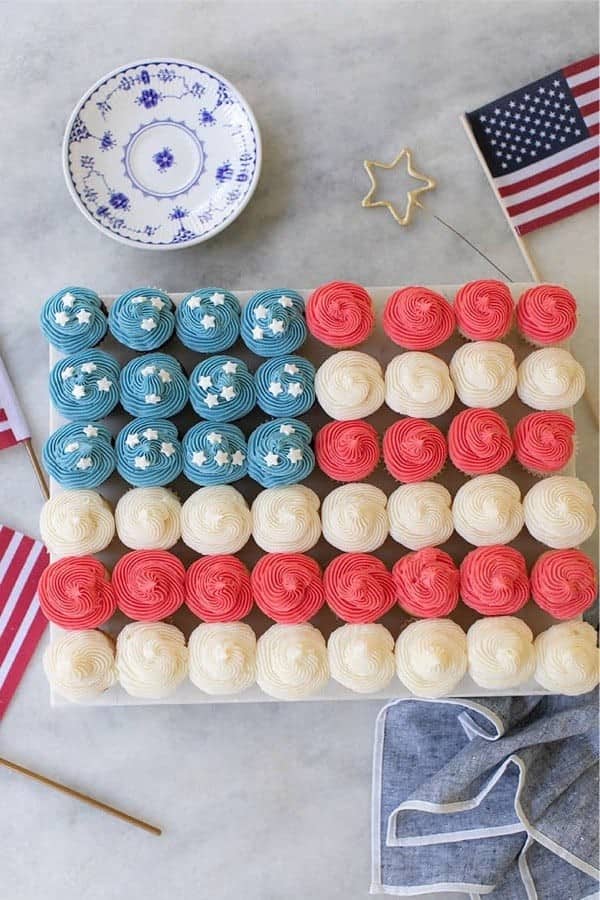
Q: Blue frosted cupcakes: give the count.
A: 12